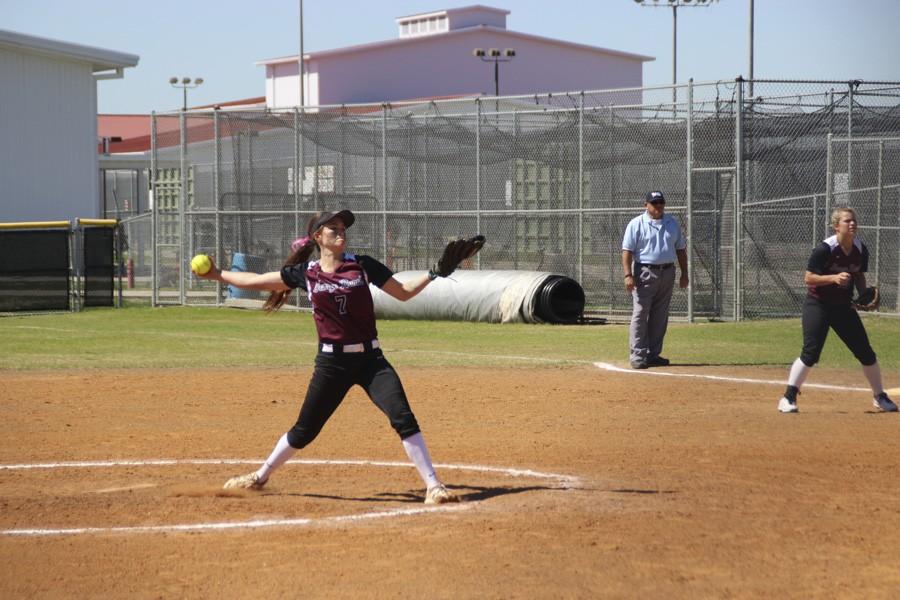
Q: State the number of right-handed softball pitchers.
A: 1